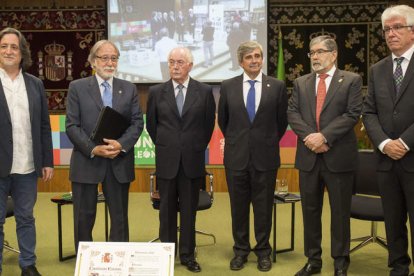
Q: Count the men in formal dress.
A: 5